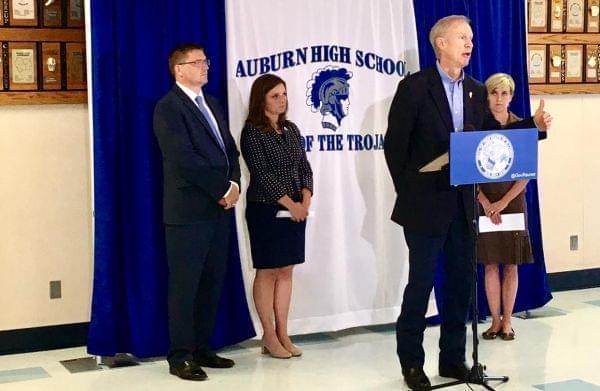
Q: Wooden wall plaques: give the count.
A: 14